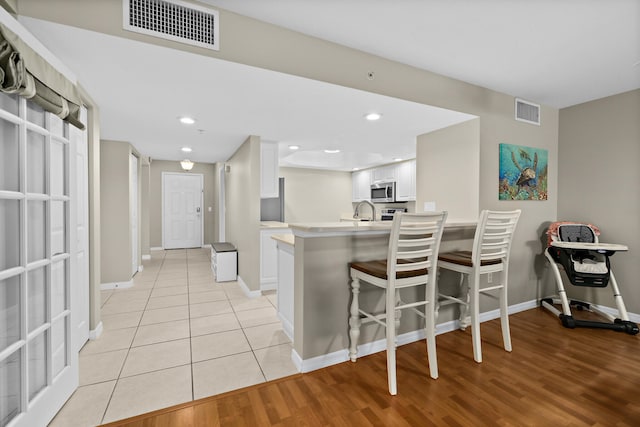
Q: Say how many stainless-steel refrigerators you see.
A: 1